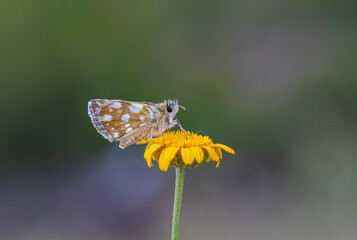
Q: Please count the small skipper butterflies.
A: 1